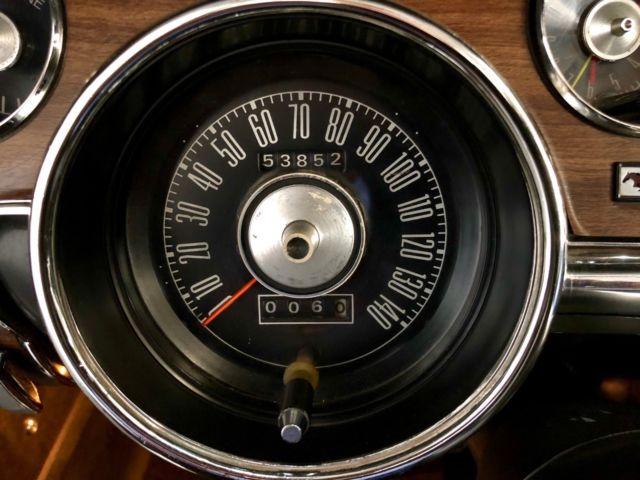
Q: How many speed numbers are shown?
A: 14